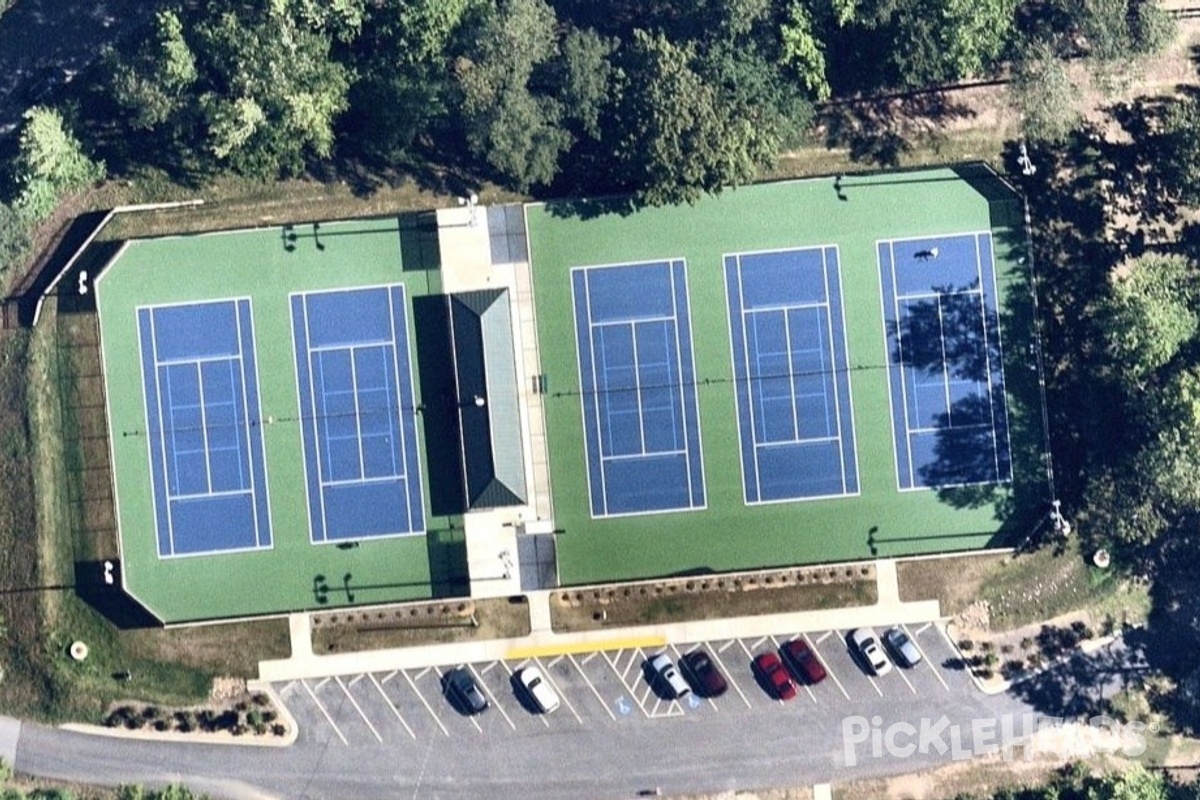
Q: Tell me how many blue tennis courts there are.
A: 5